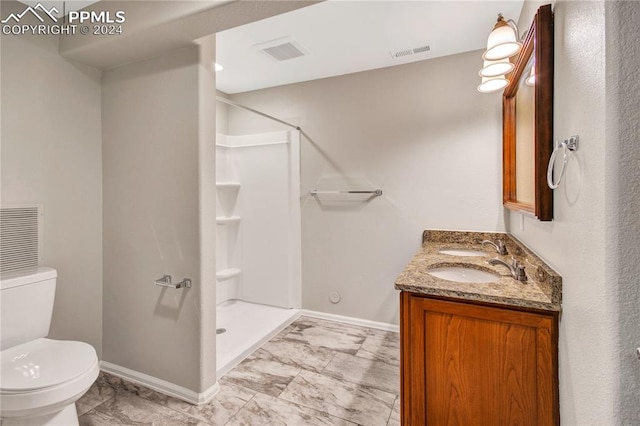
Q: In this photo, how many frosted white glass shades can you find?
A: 3